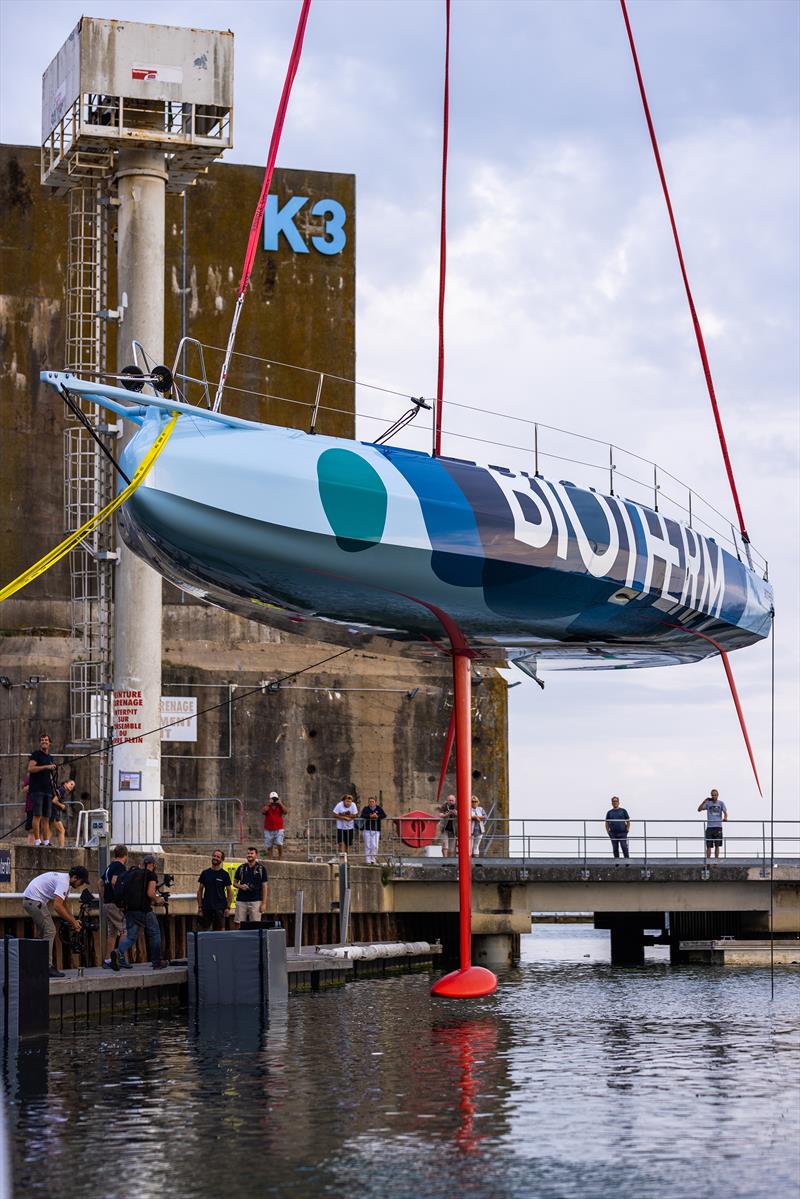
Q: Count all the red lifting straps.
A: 3